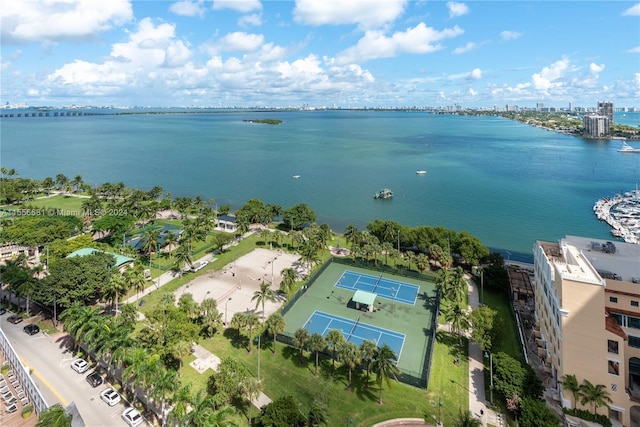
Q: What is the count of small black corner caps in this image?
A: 0